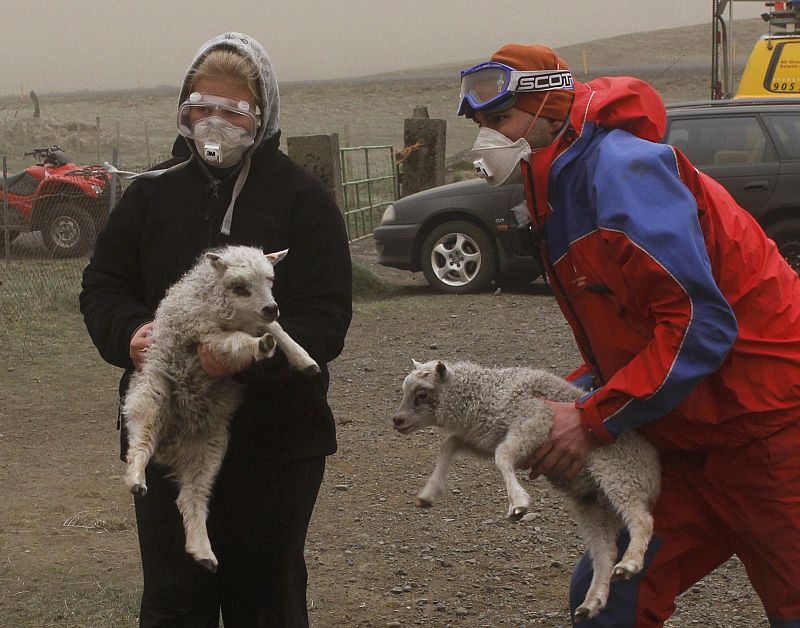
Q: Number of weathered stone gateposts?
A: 2